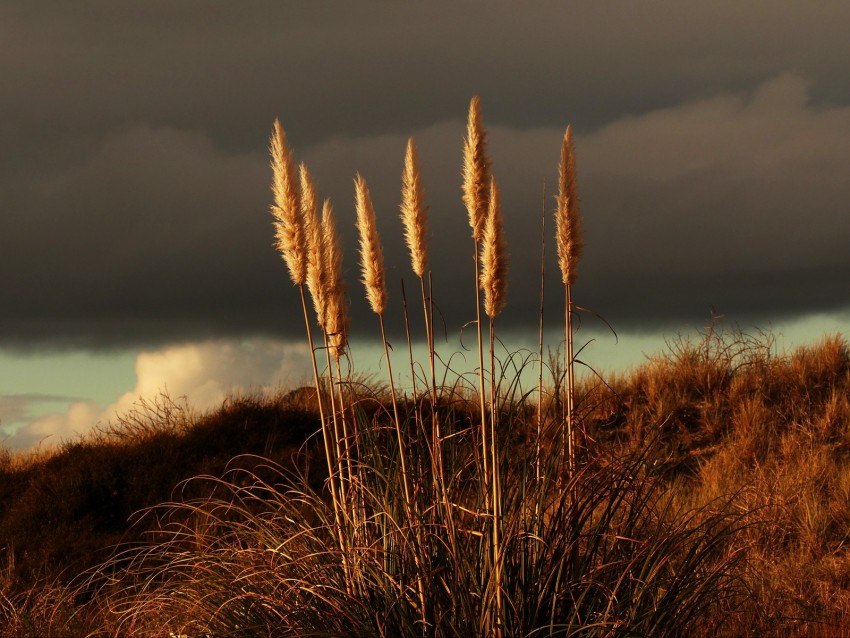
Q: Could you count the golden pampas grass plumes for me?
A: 8